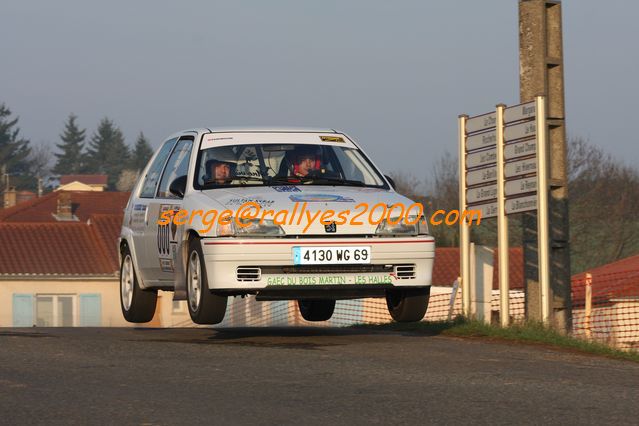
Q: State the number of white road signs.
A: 12